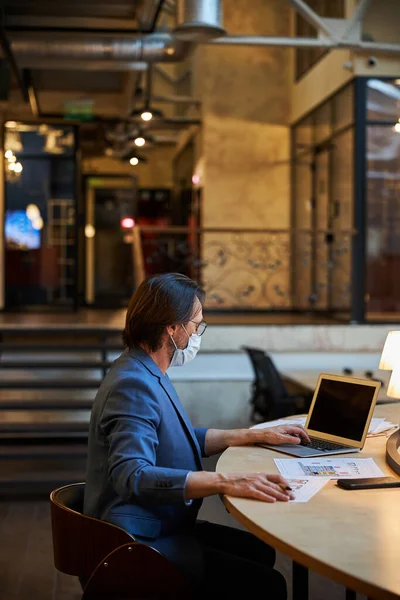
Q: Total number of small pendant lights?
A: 3